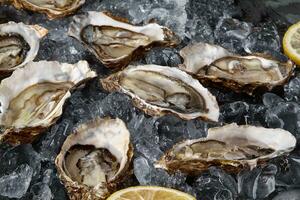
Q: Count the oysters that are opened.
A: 8